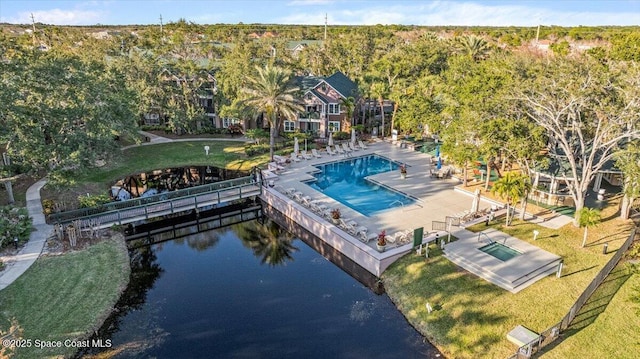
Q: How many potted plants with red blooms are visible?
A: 3